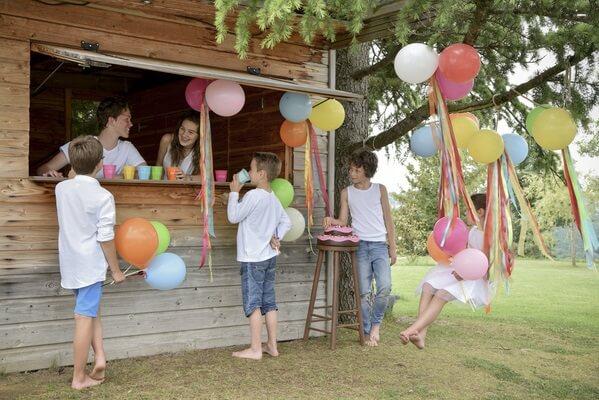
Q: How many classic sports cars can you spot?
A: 0